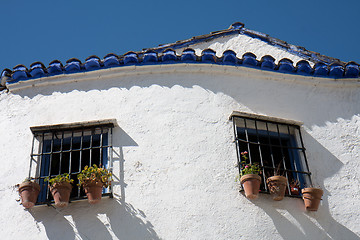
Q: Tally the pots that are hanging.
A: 6